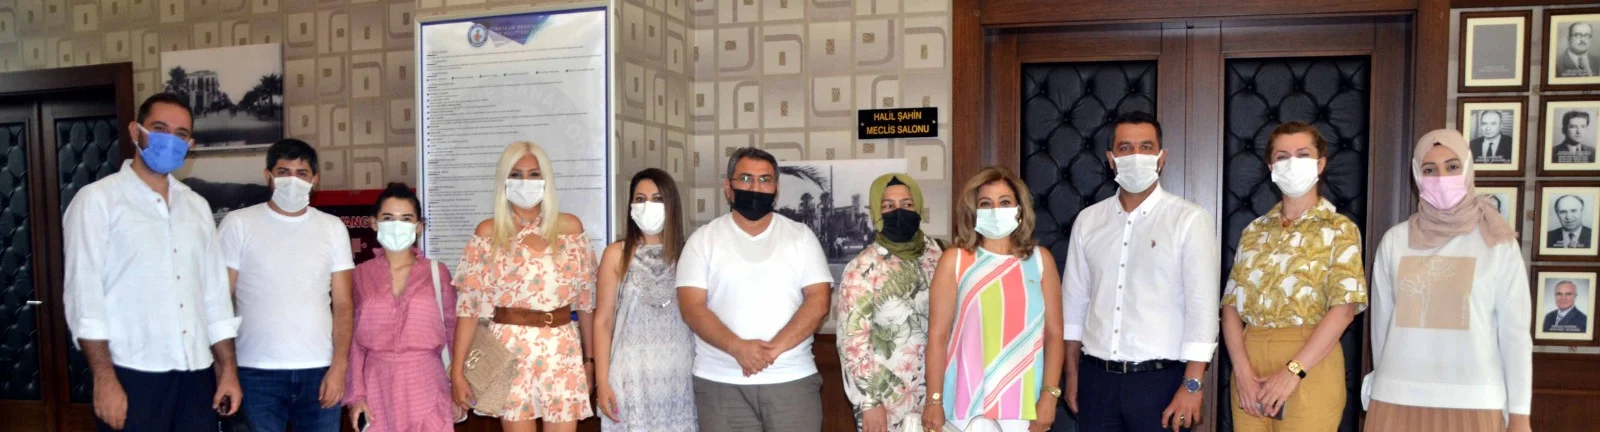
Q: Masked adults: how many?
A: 11